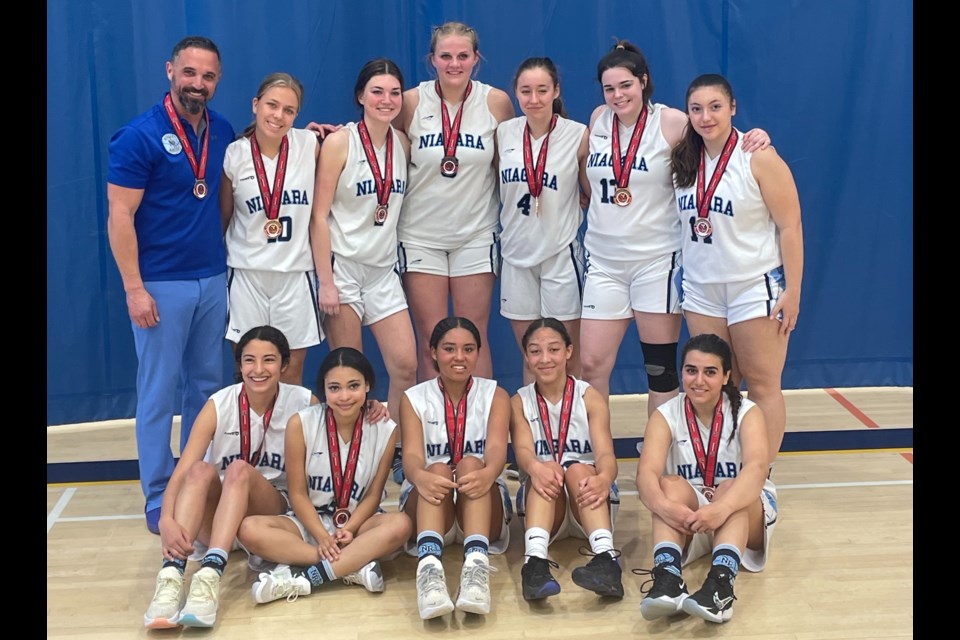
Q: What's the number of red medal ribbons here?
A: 12